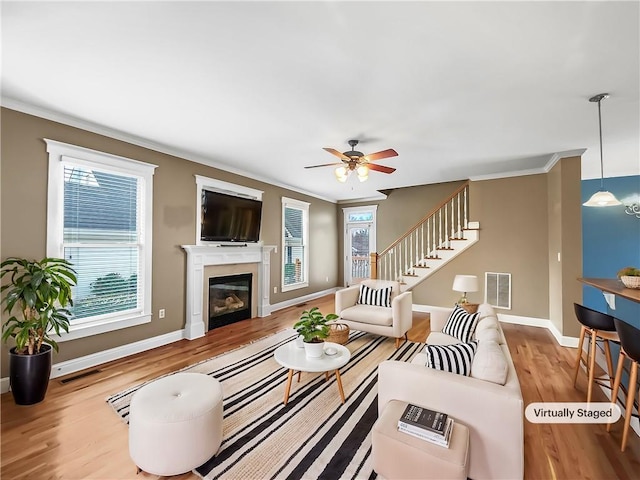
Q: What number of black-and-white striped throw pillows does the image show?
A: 3